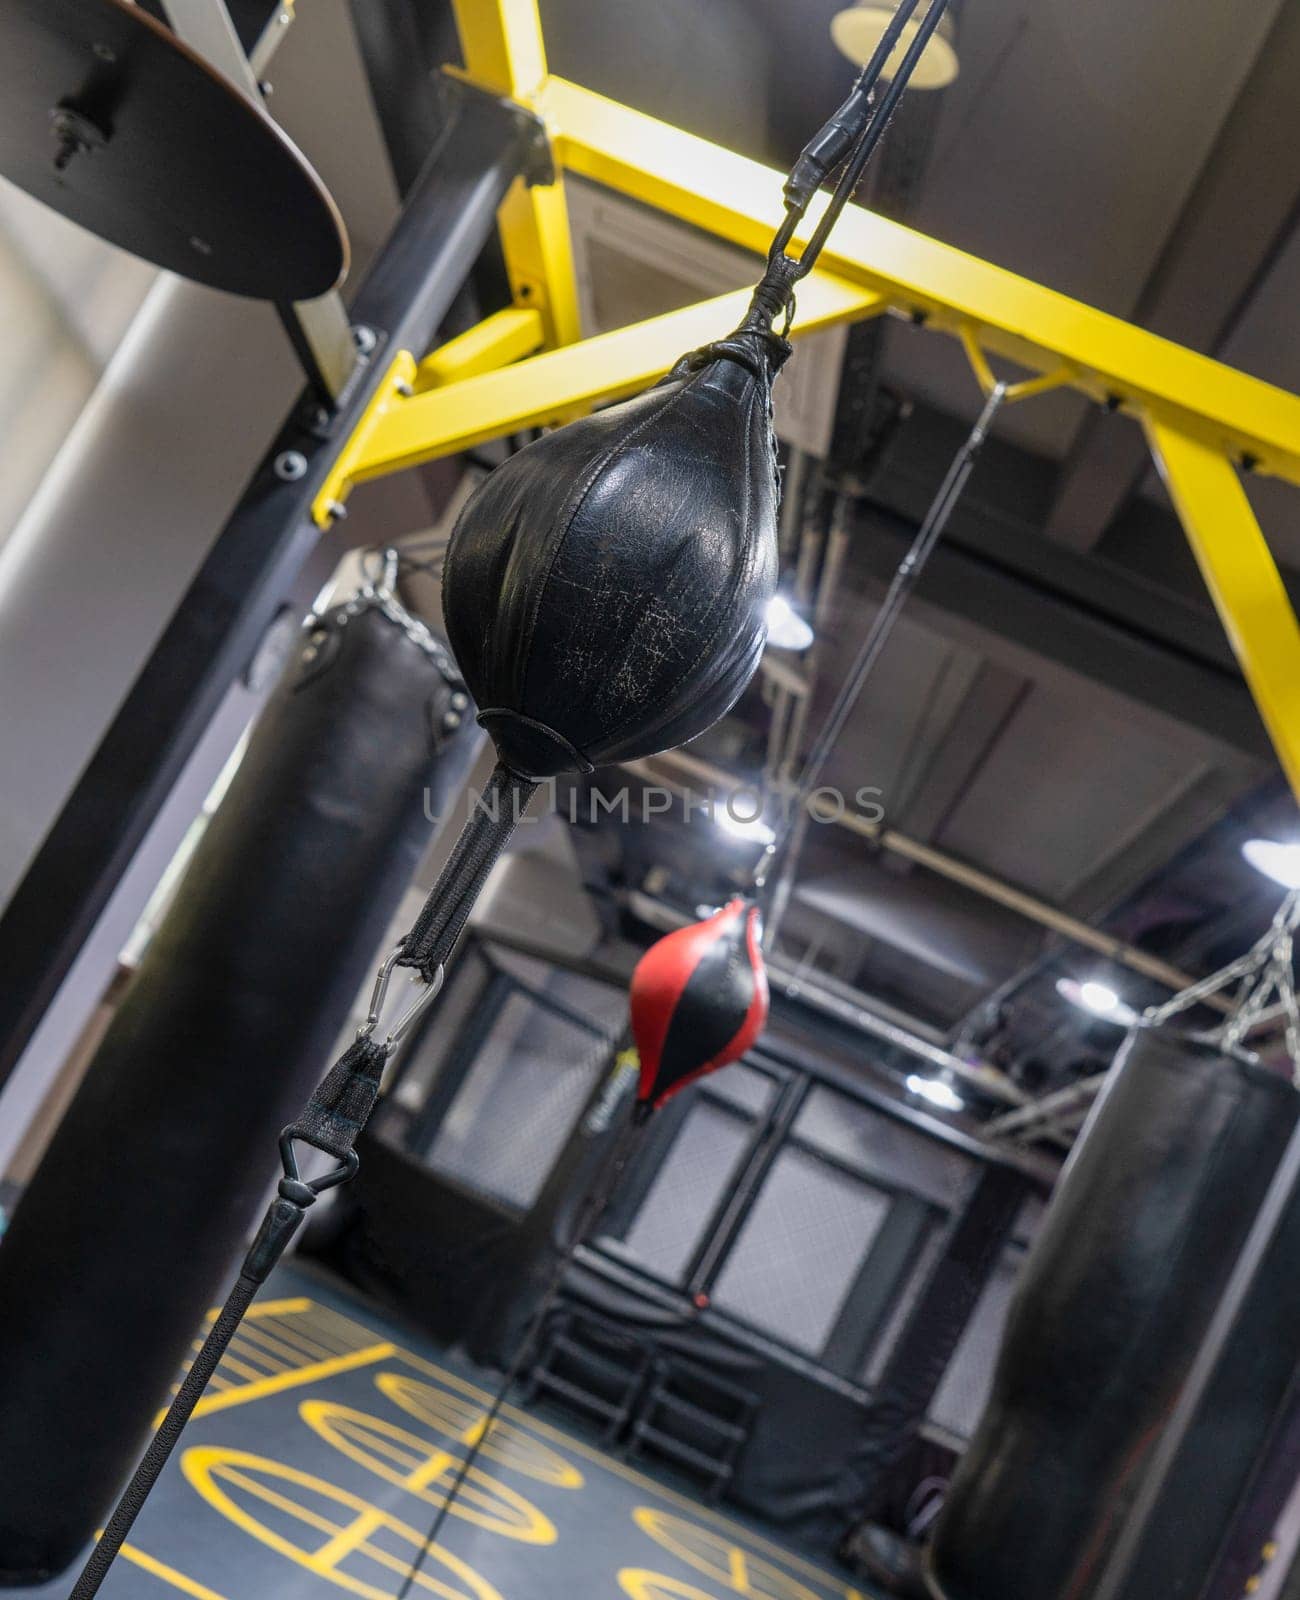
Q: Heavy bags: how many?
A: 2